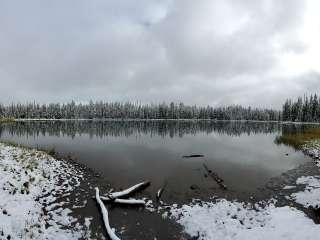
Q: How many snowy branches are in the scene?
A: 3